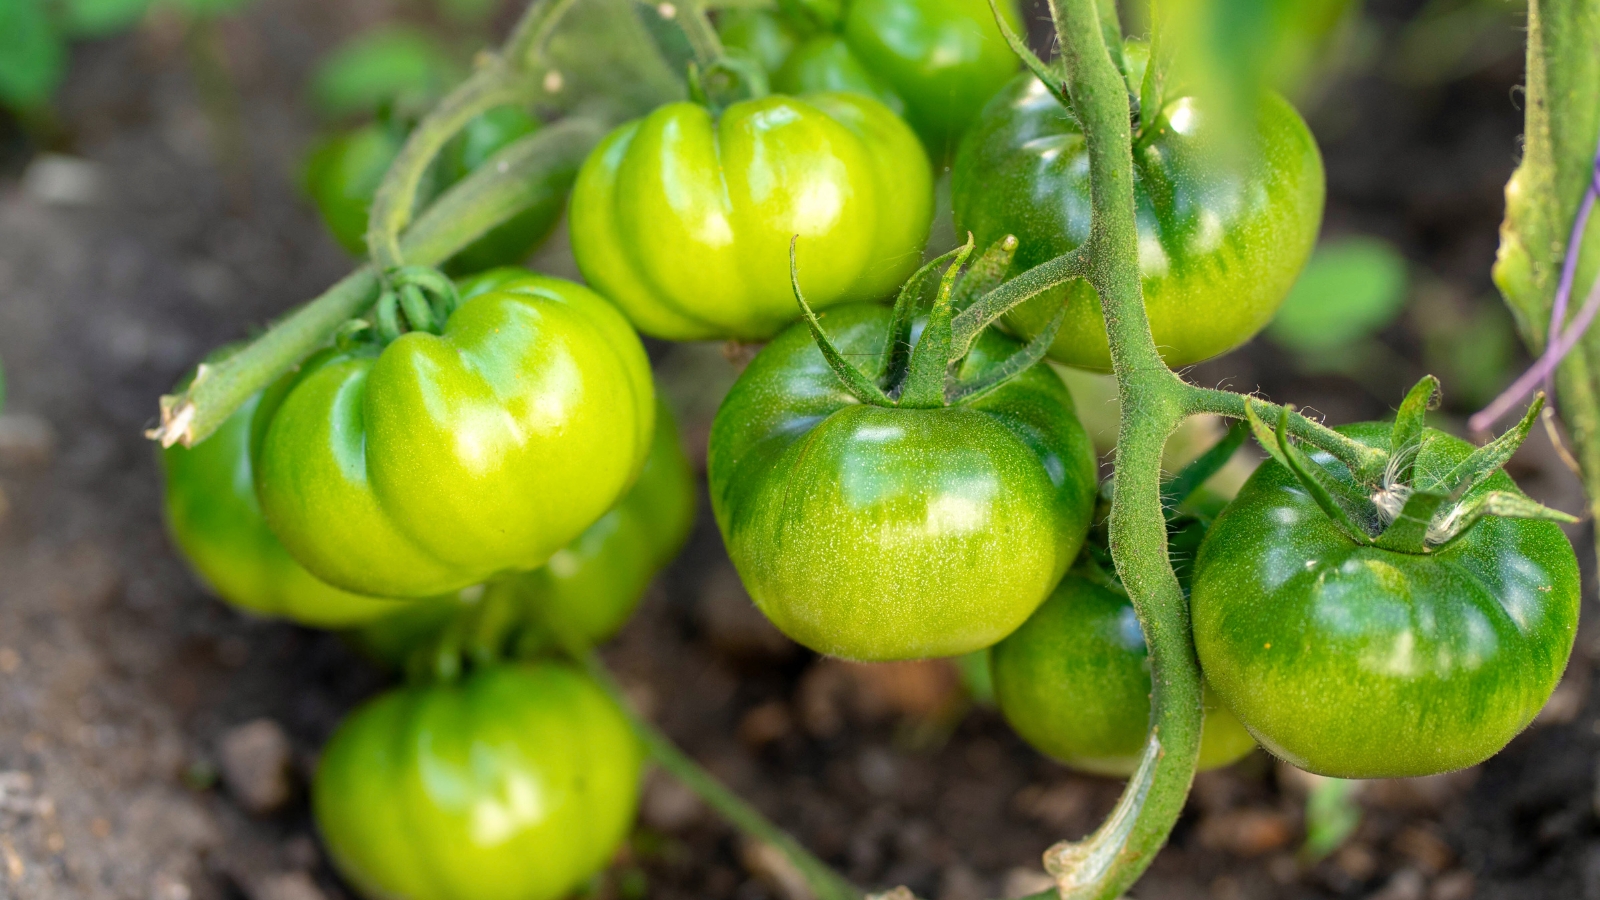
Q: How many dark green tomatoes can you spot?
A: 4